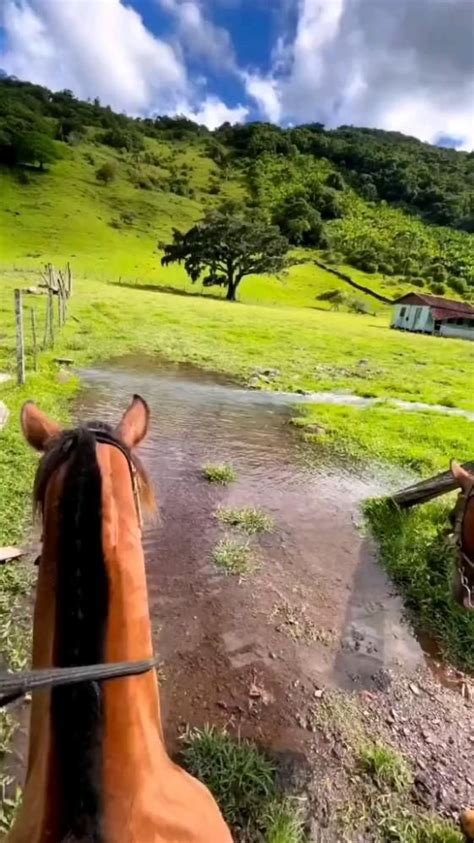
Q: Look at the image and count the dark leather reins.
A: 1